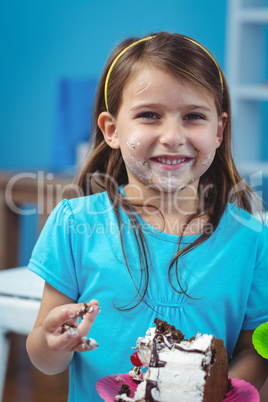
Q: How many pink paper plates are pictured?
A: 1